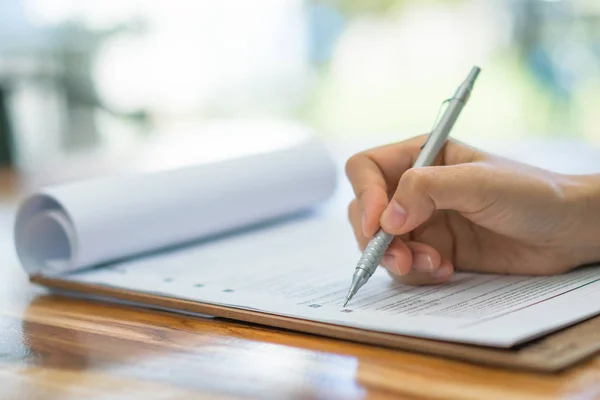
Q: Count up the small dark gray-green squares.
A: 5